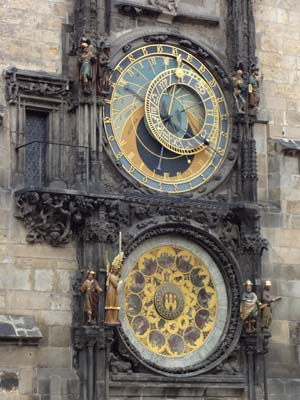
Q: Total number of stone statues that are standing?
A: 8